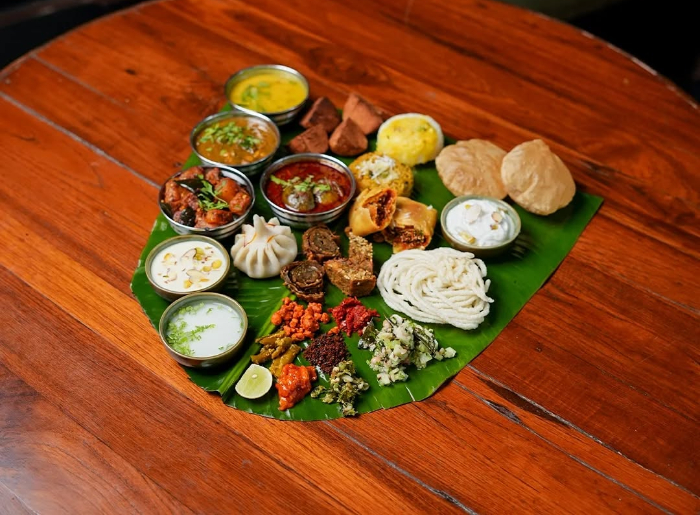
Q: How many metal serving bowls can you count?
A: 4